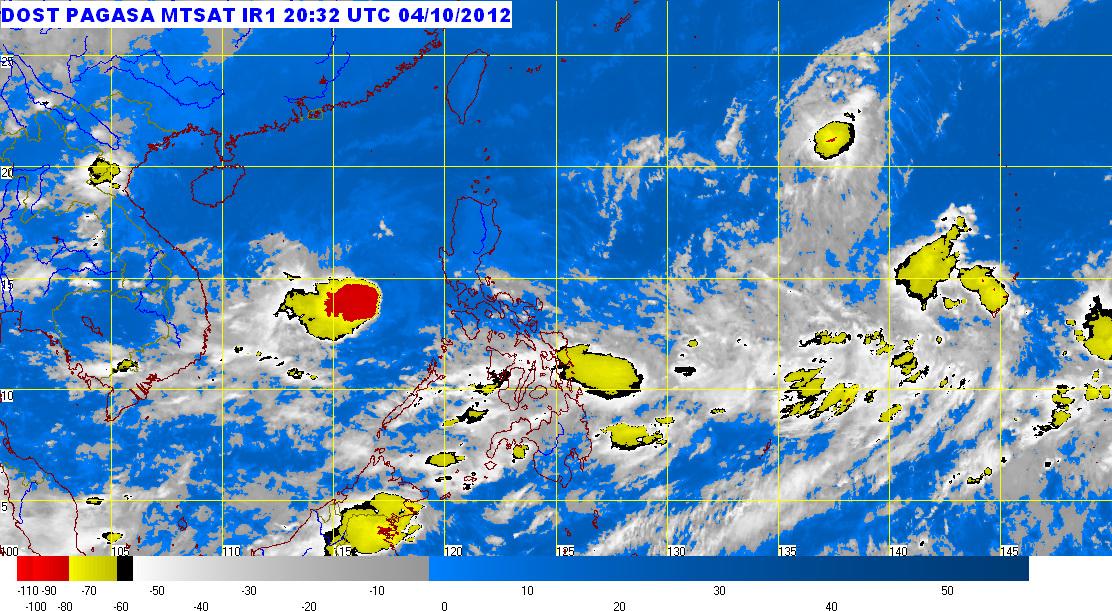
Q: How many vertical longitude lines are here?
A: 9